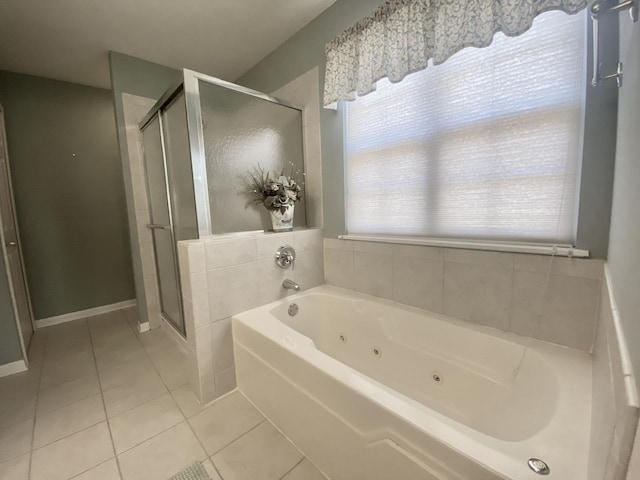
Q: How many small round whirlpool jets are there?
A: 3